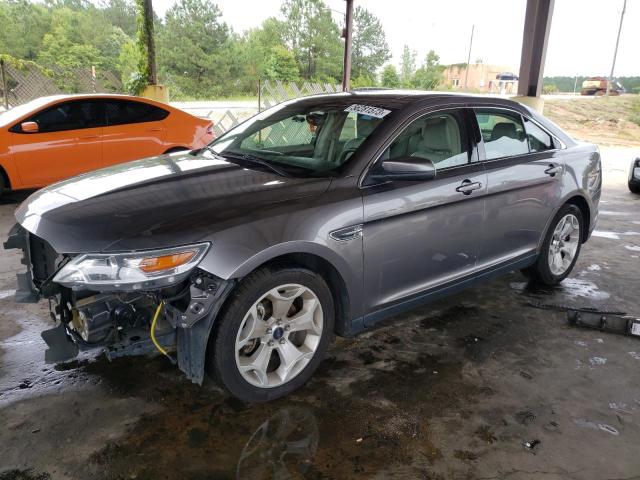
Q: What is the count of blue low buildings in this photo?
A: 0